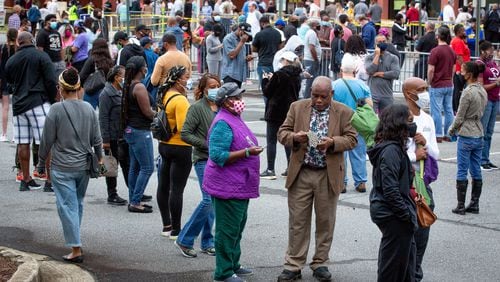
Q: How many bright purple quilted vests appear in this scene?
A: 1